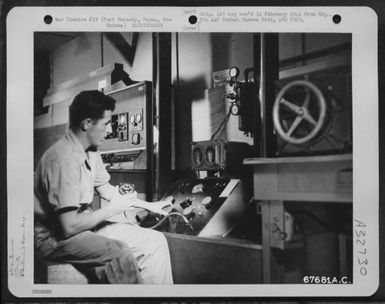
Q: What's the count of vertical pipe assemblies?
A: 2